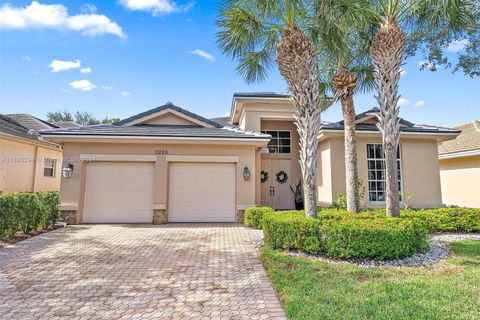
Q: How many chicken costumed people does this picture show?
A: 0